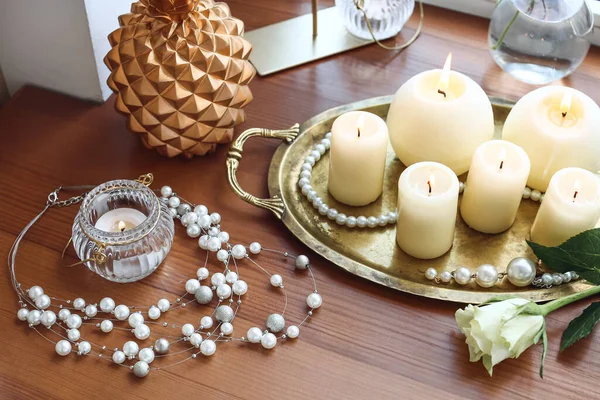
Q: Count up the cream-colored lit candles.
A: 6